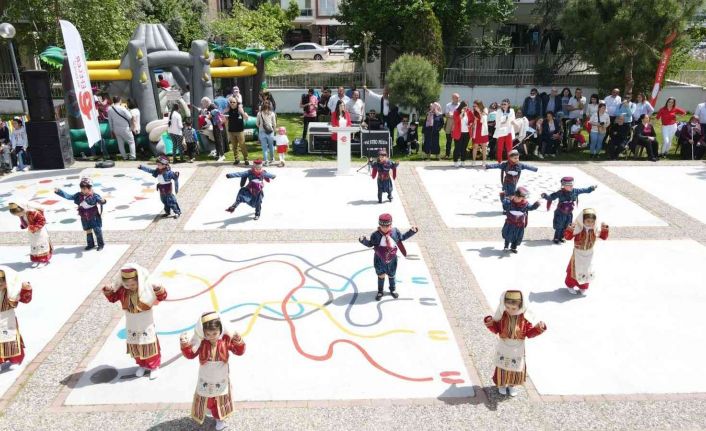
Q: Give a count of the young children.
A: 14